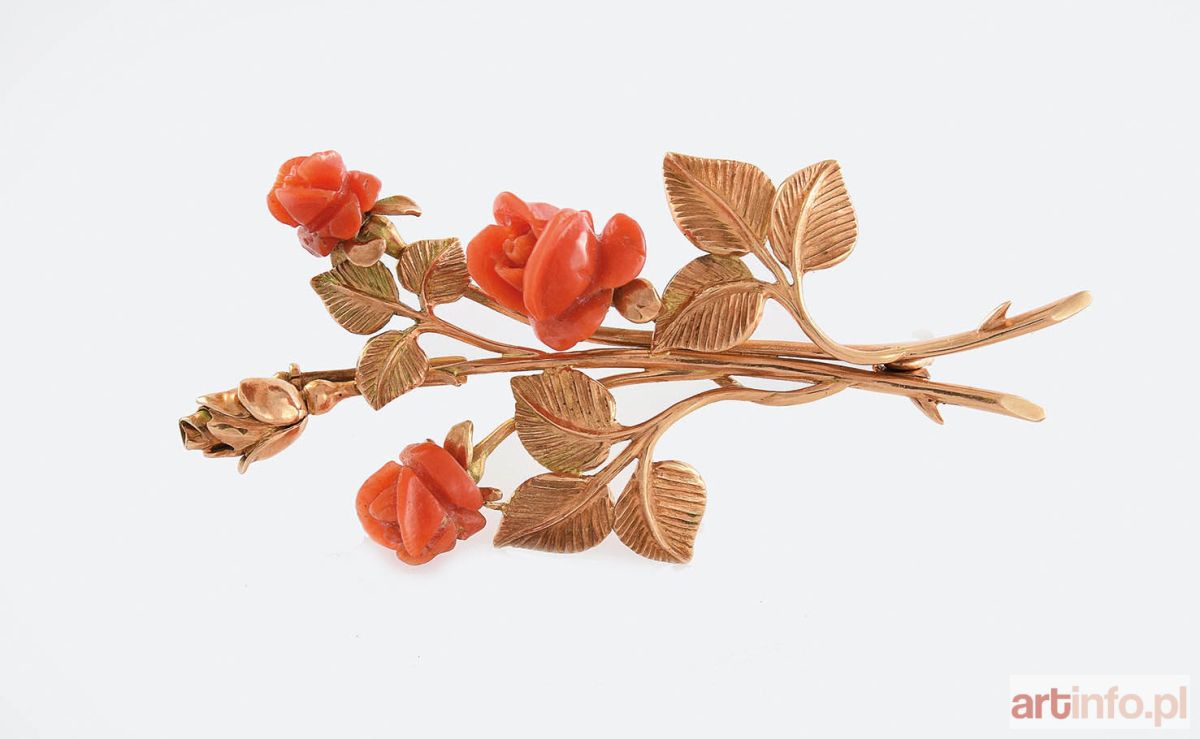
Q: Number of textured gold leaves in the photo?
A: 9